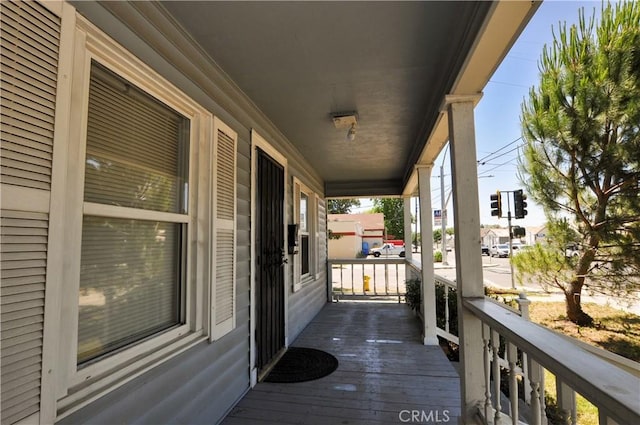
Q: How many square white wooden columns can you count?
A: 3